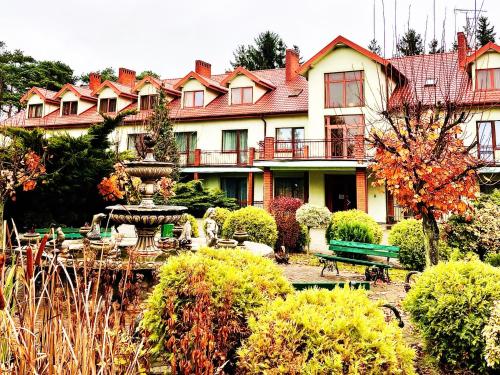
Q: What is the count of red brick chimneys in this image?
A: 5